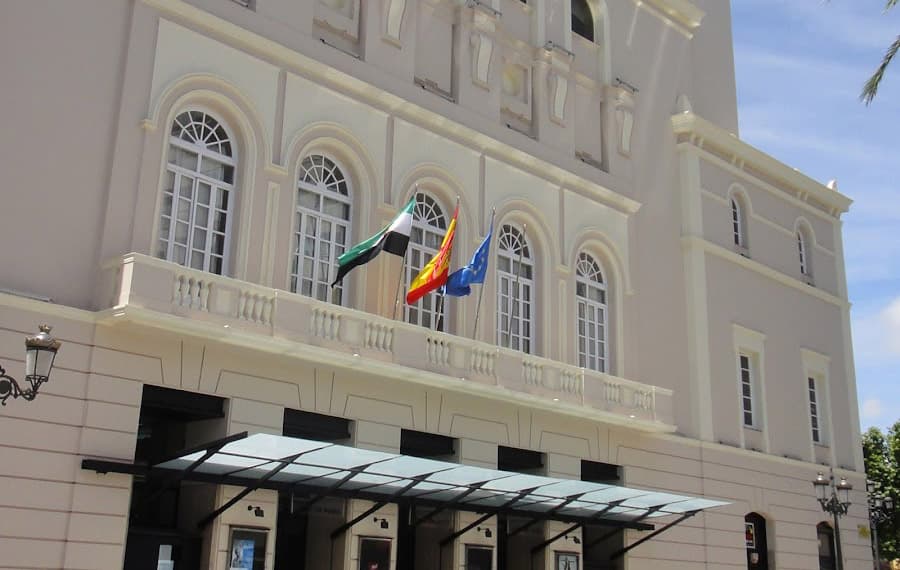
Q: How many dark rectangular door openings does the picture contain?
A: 5